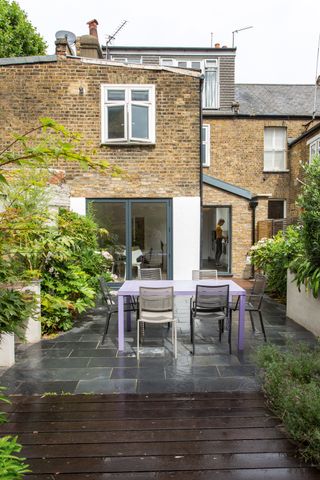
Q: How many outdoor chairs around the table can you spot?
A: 6